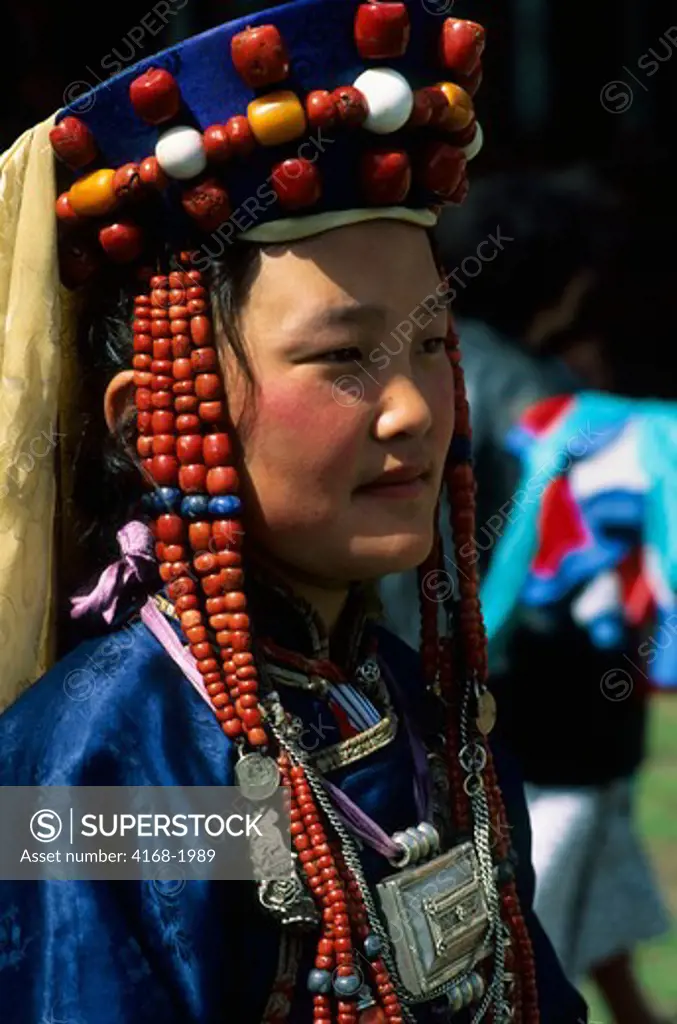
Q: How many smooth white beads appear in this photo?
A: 3